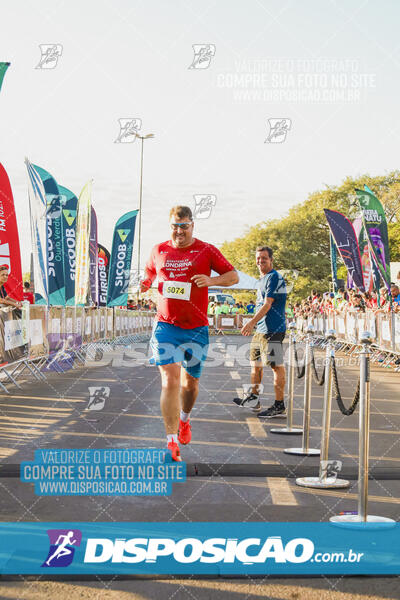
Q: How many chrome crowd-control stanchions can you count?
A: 4